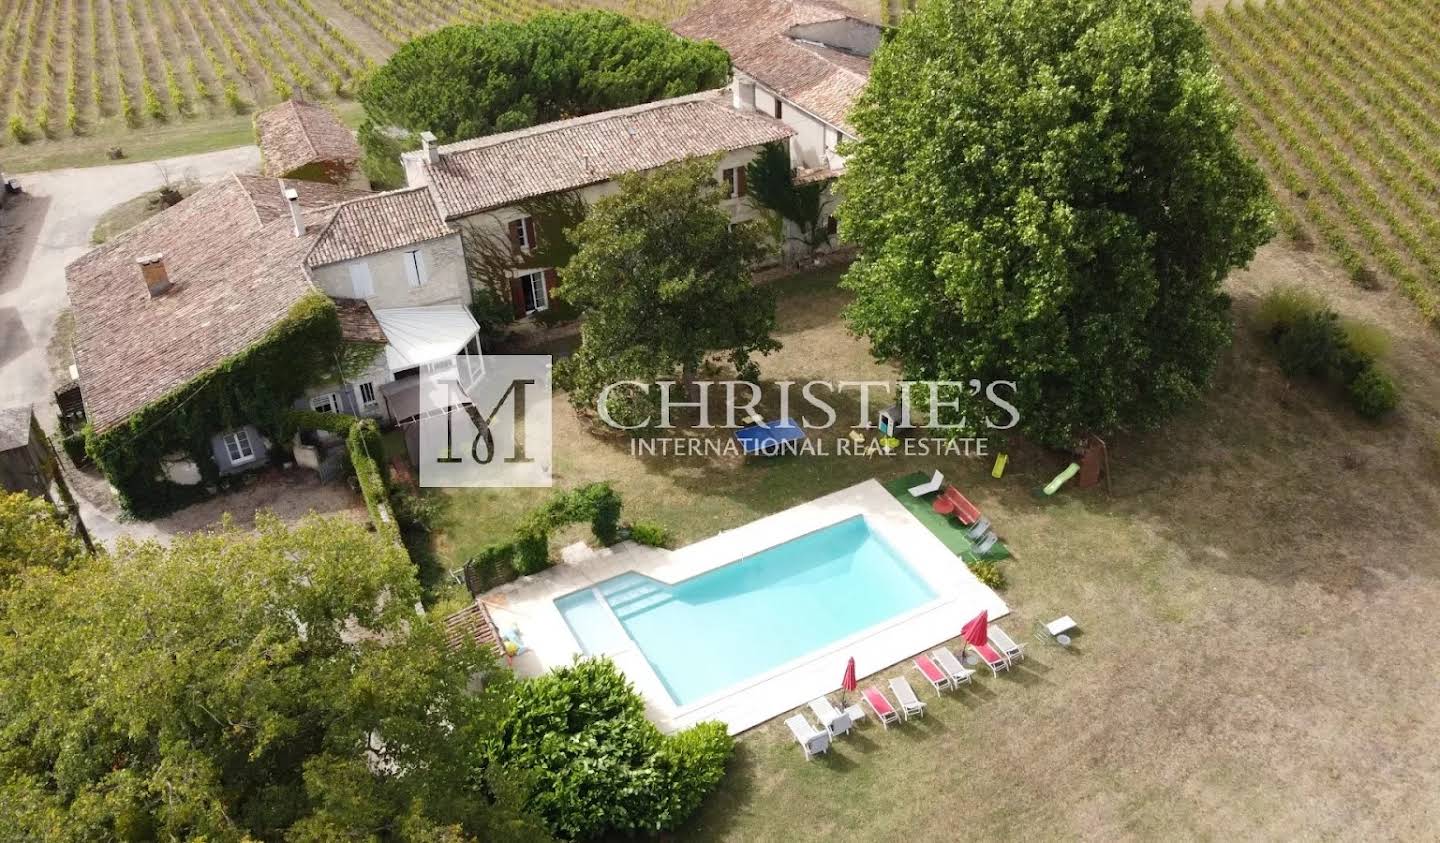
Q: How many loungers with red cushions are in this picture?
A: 3